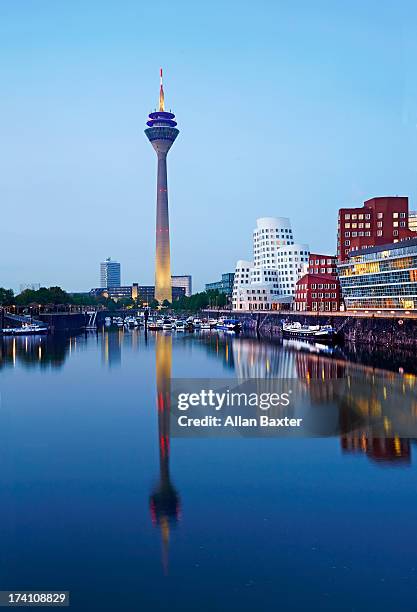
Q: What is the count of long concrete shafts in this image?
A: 1